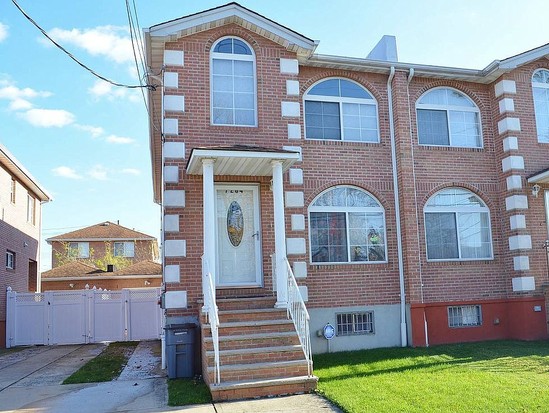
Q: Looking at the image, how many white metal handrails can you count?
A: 2